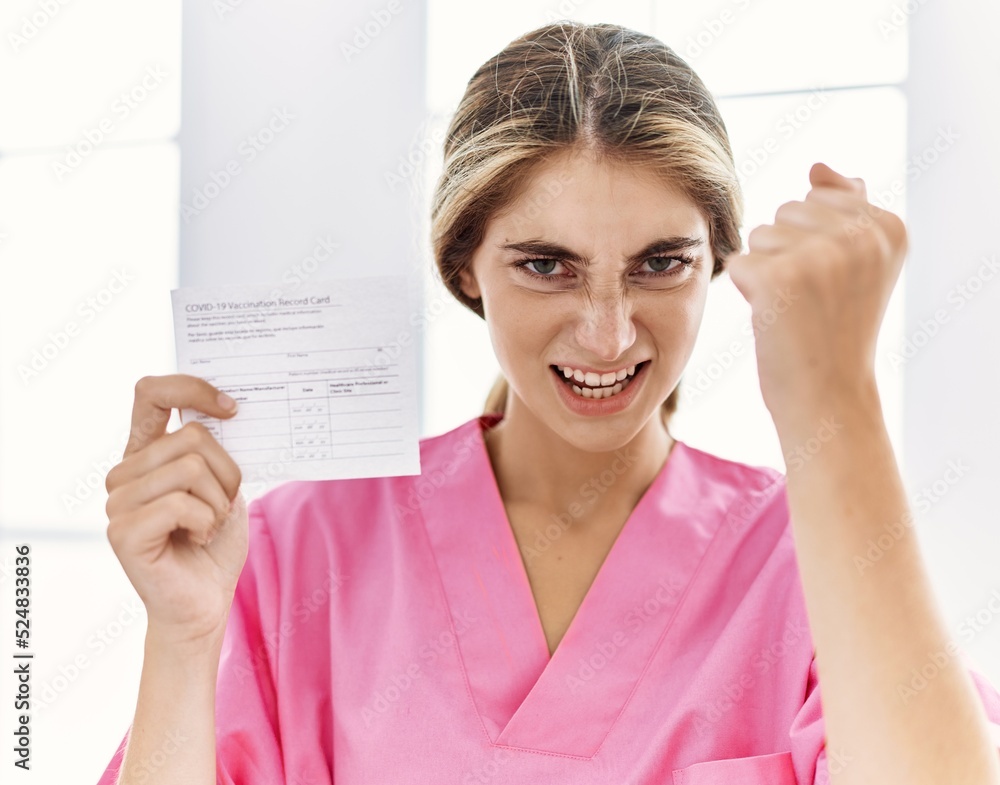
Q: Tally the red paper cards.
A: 0